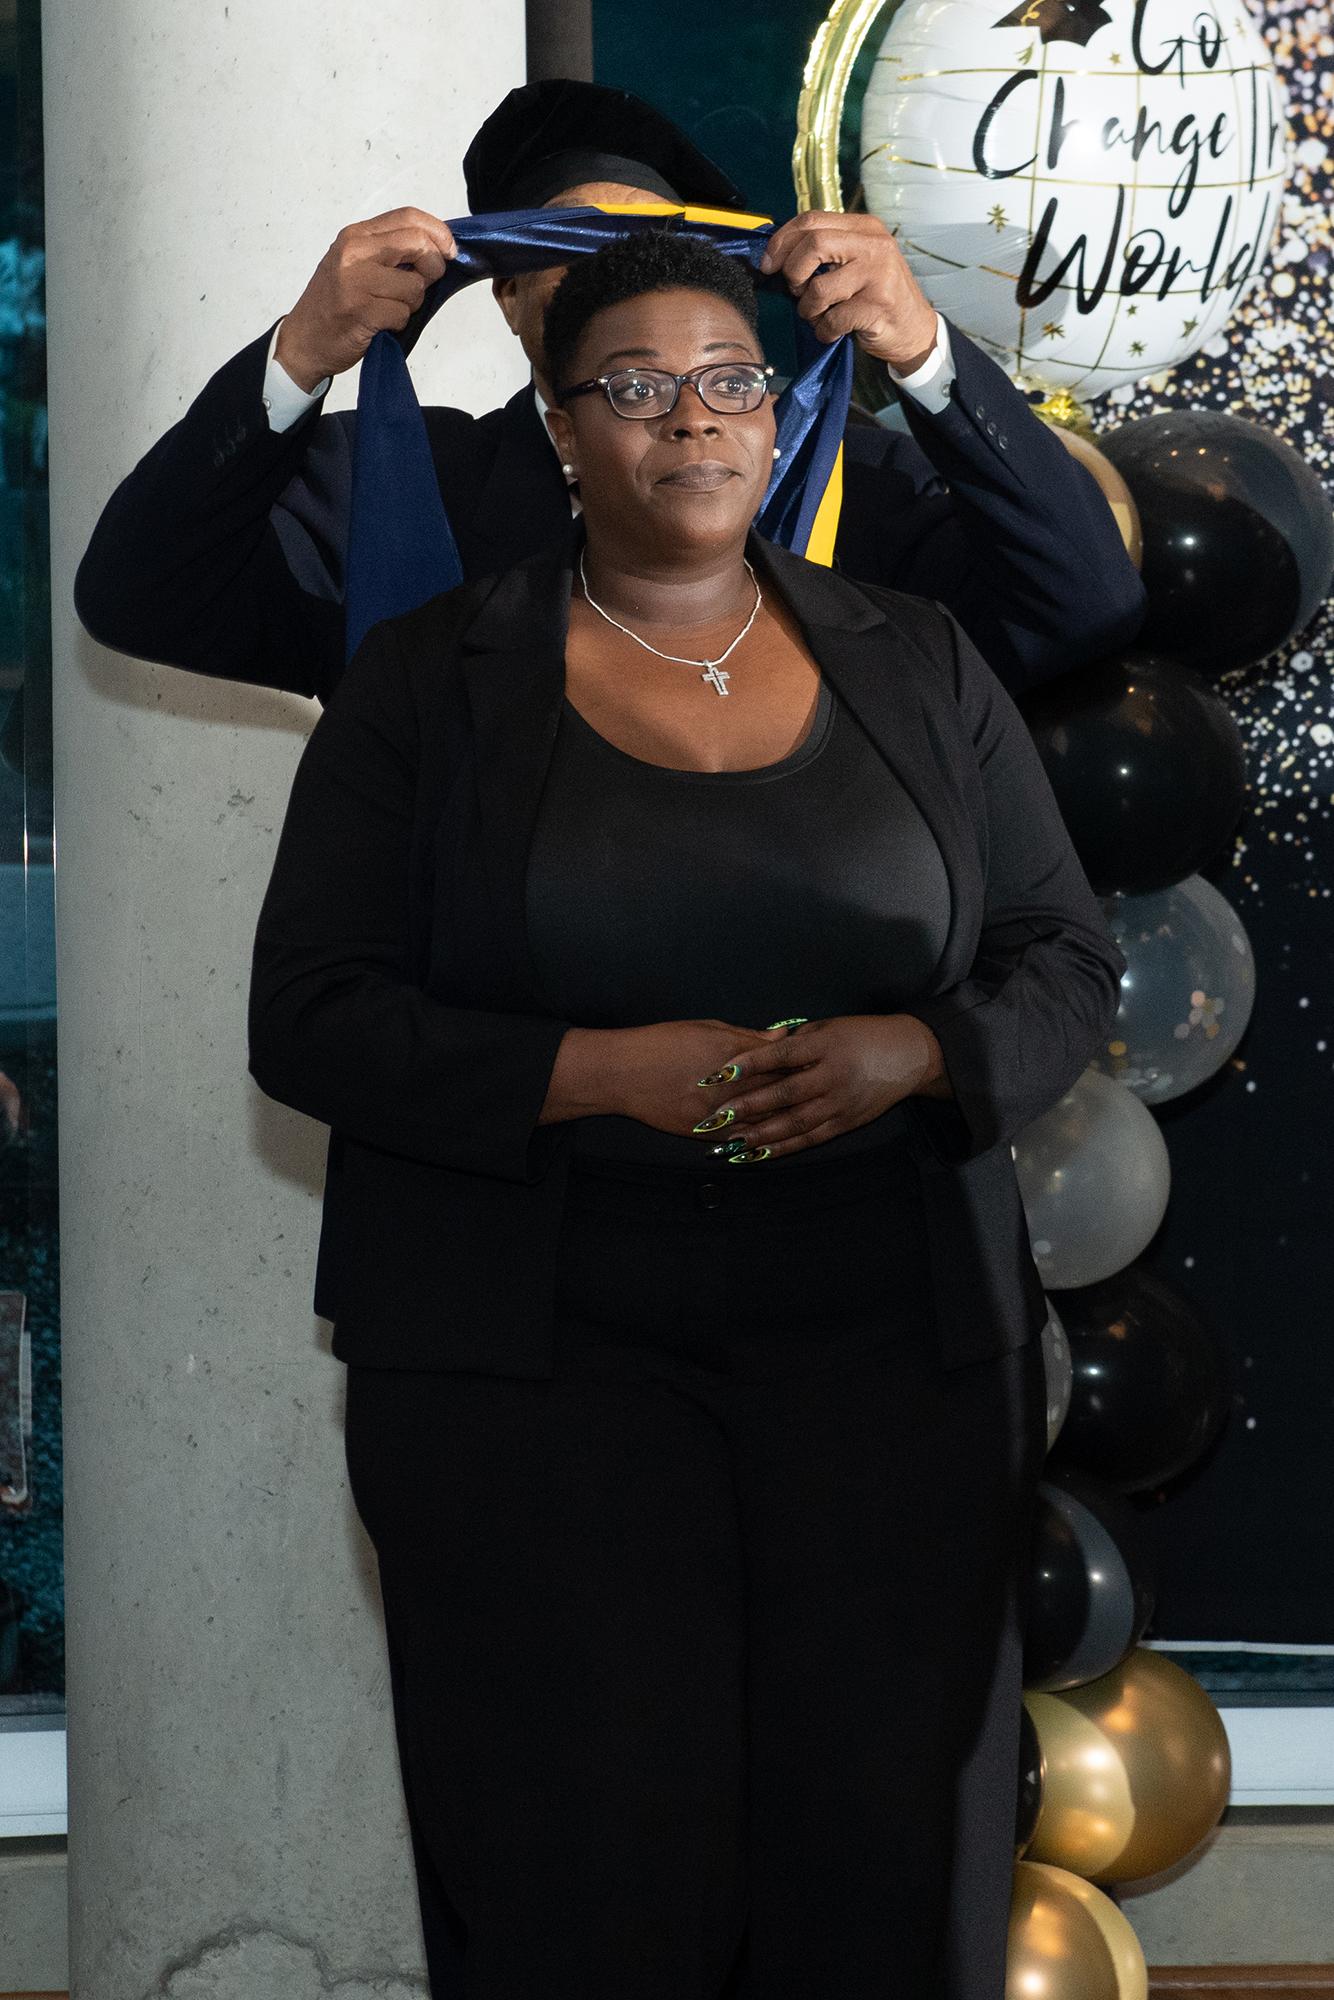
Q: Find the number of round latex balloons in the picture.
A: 11